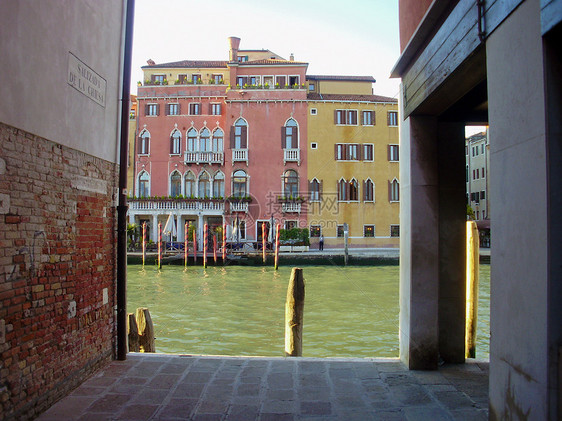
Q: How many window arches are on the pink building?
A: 14